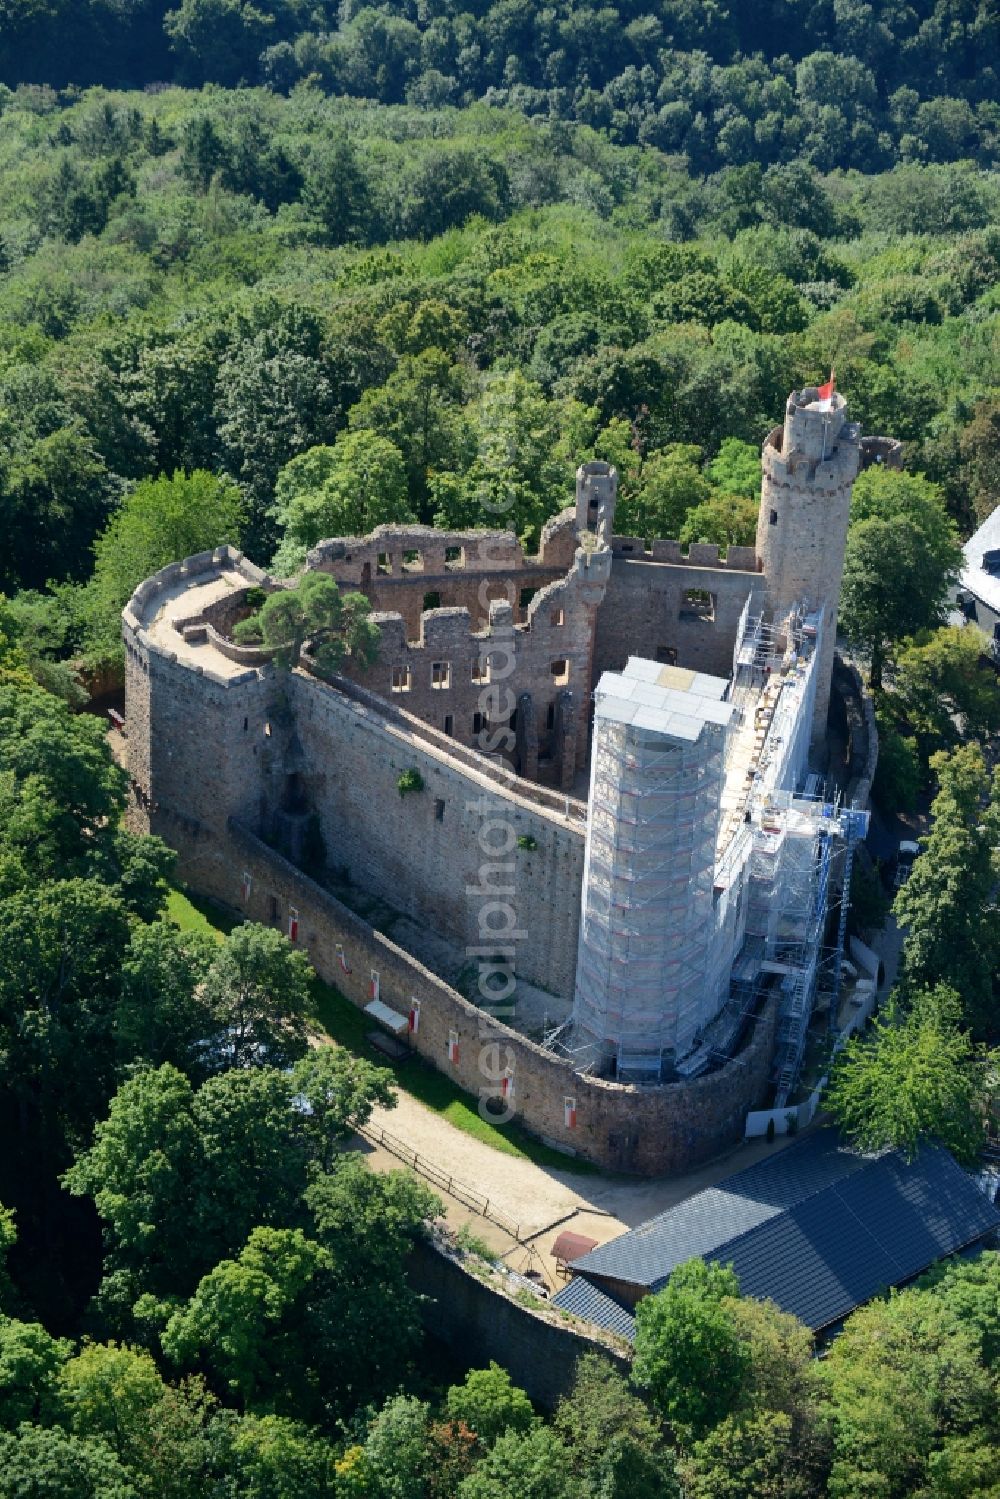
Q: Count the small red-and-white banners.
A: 8